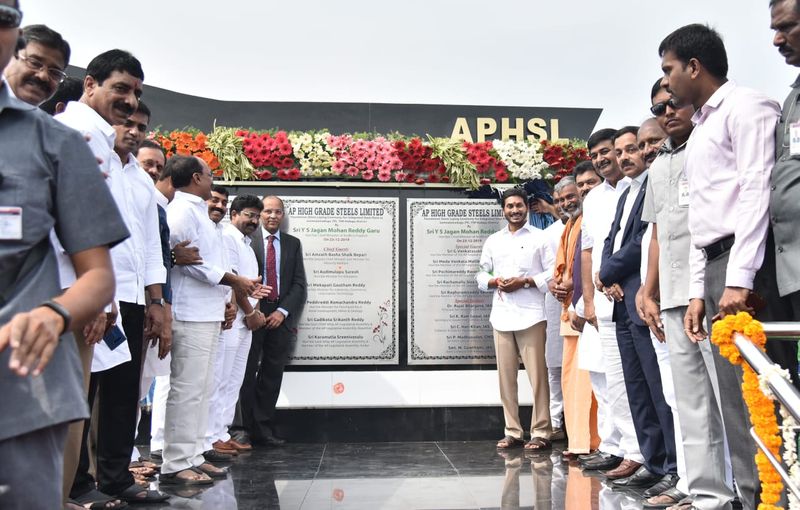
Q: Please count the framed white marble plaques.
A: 2